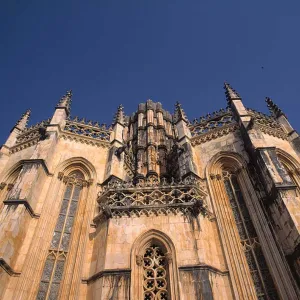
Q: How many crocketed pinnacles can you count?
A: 6